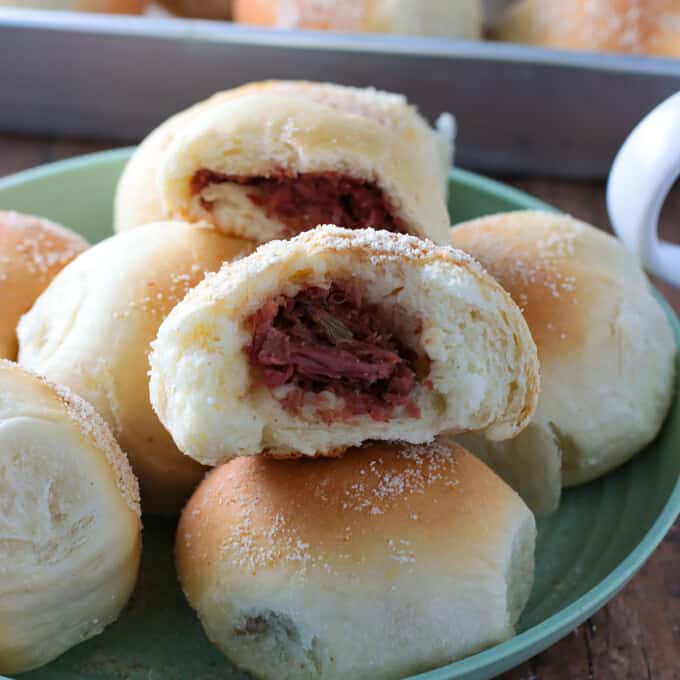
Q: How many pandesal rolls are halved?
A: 2